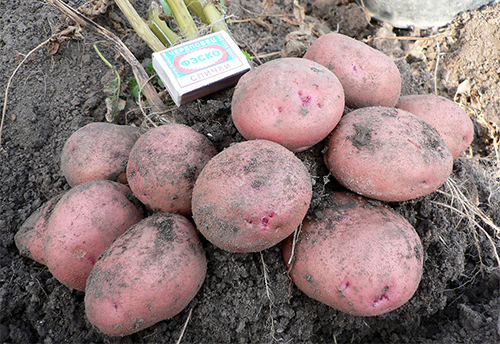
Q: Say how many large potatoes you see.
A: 11